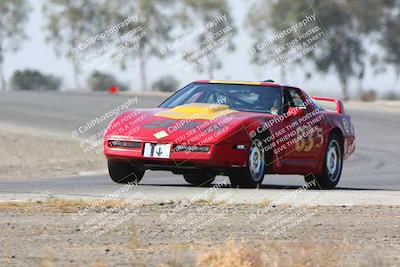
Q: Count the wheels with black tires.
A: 4